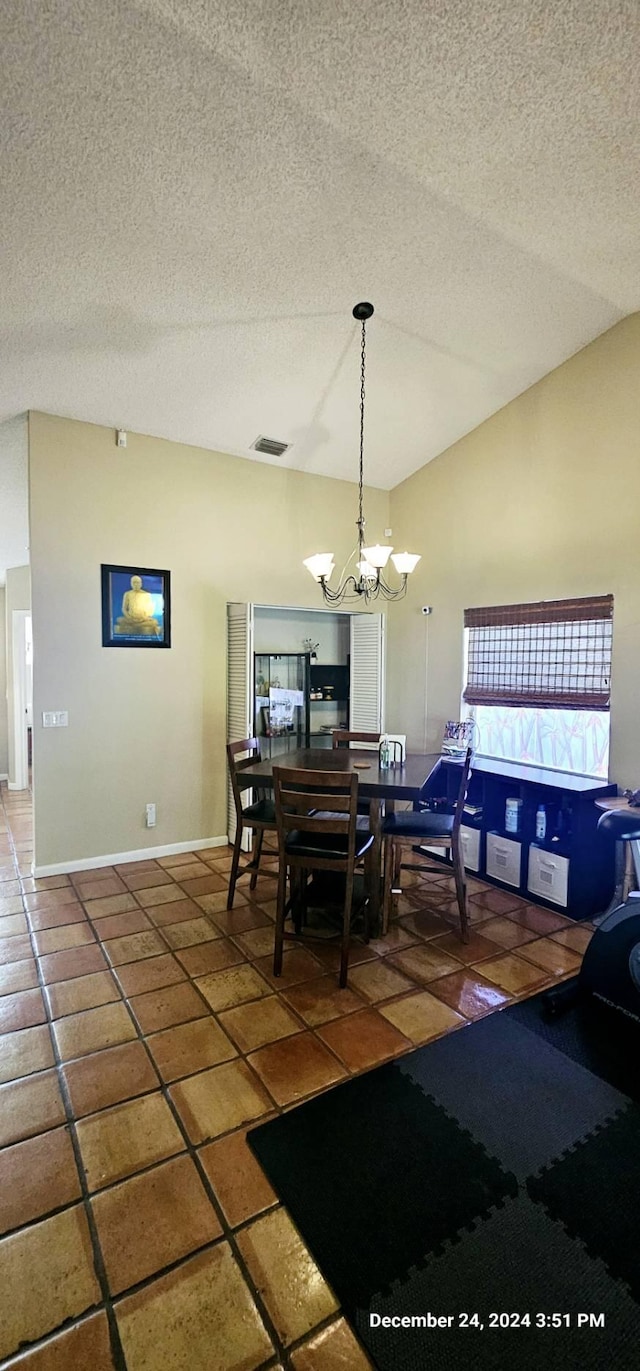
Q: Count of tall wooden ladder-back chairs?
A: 4